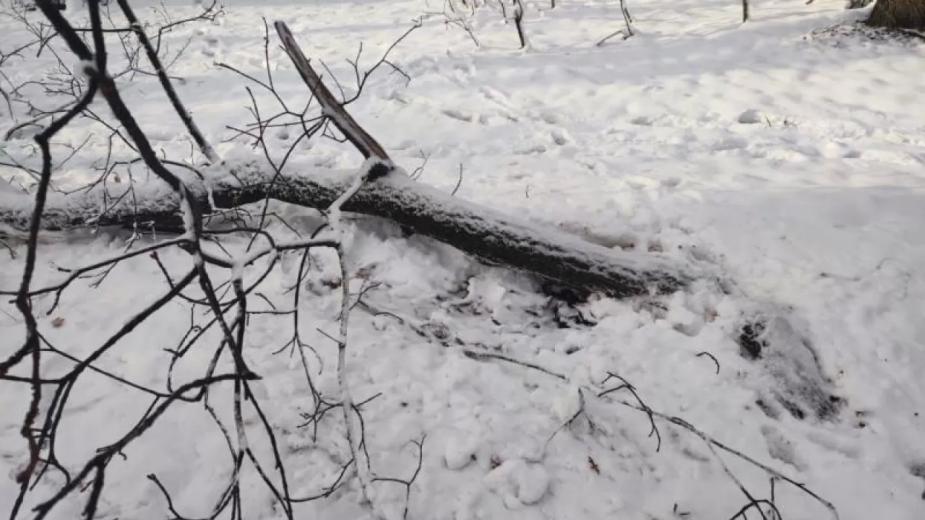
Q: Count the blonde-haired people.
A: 0